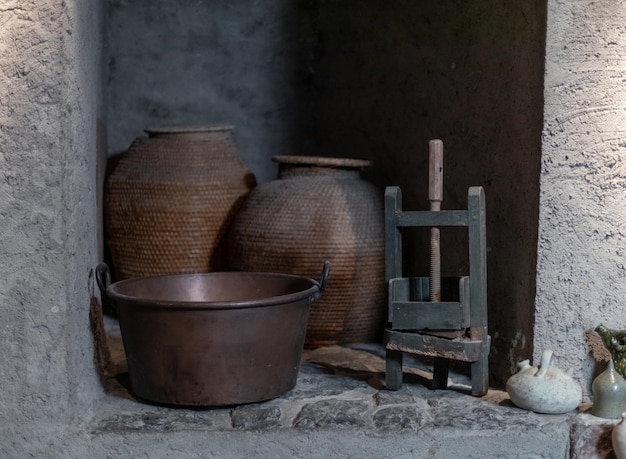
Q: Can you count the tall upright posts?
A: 2